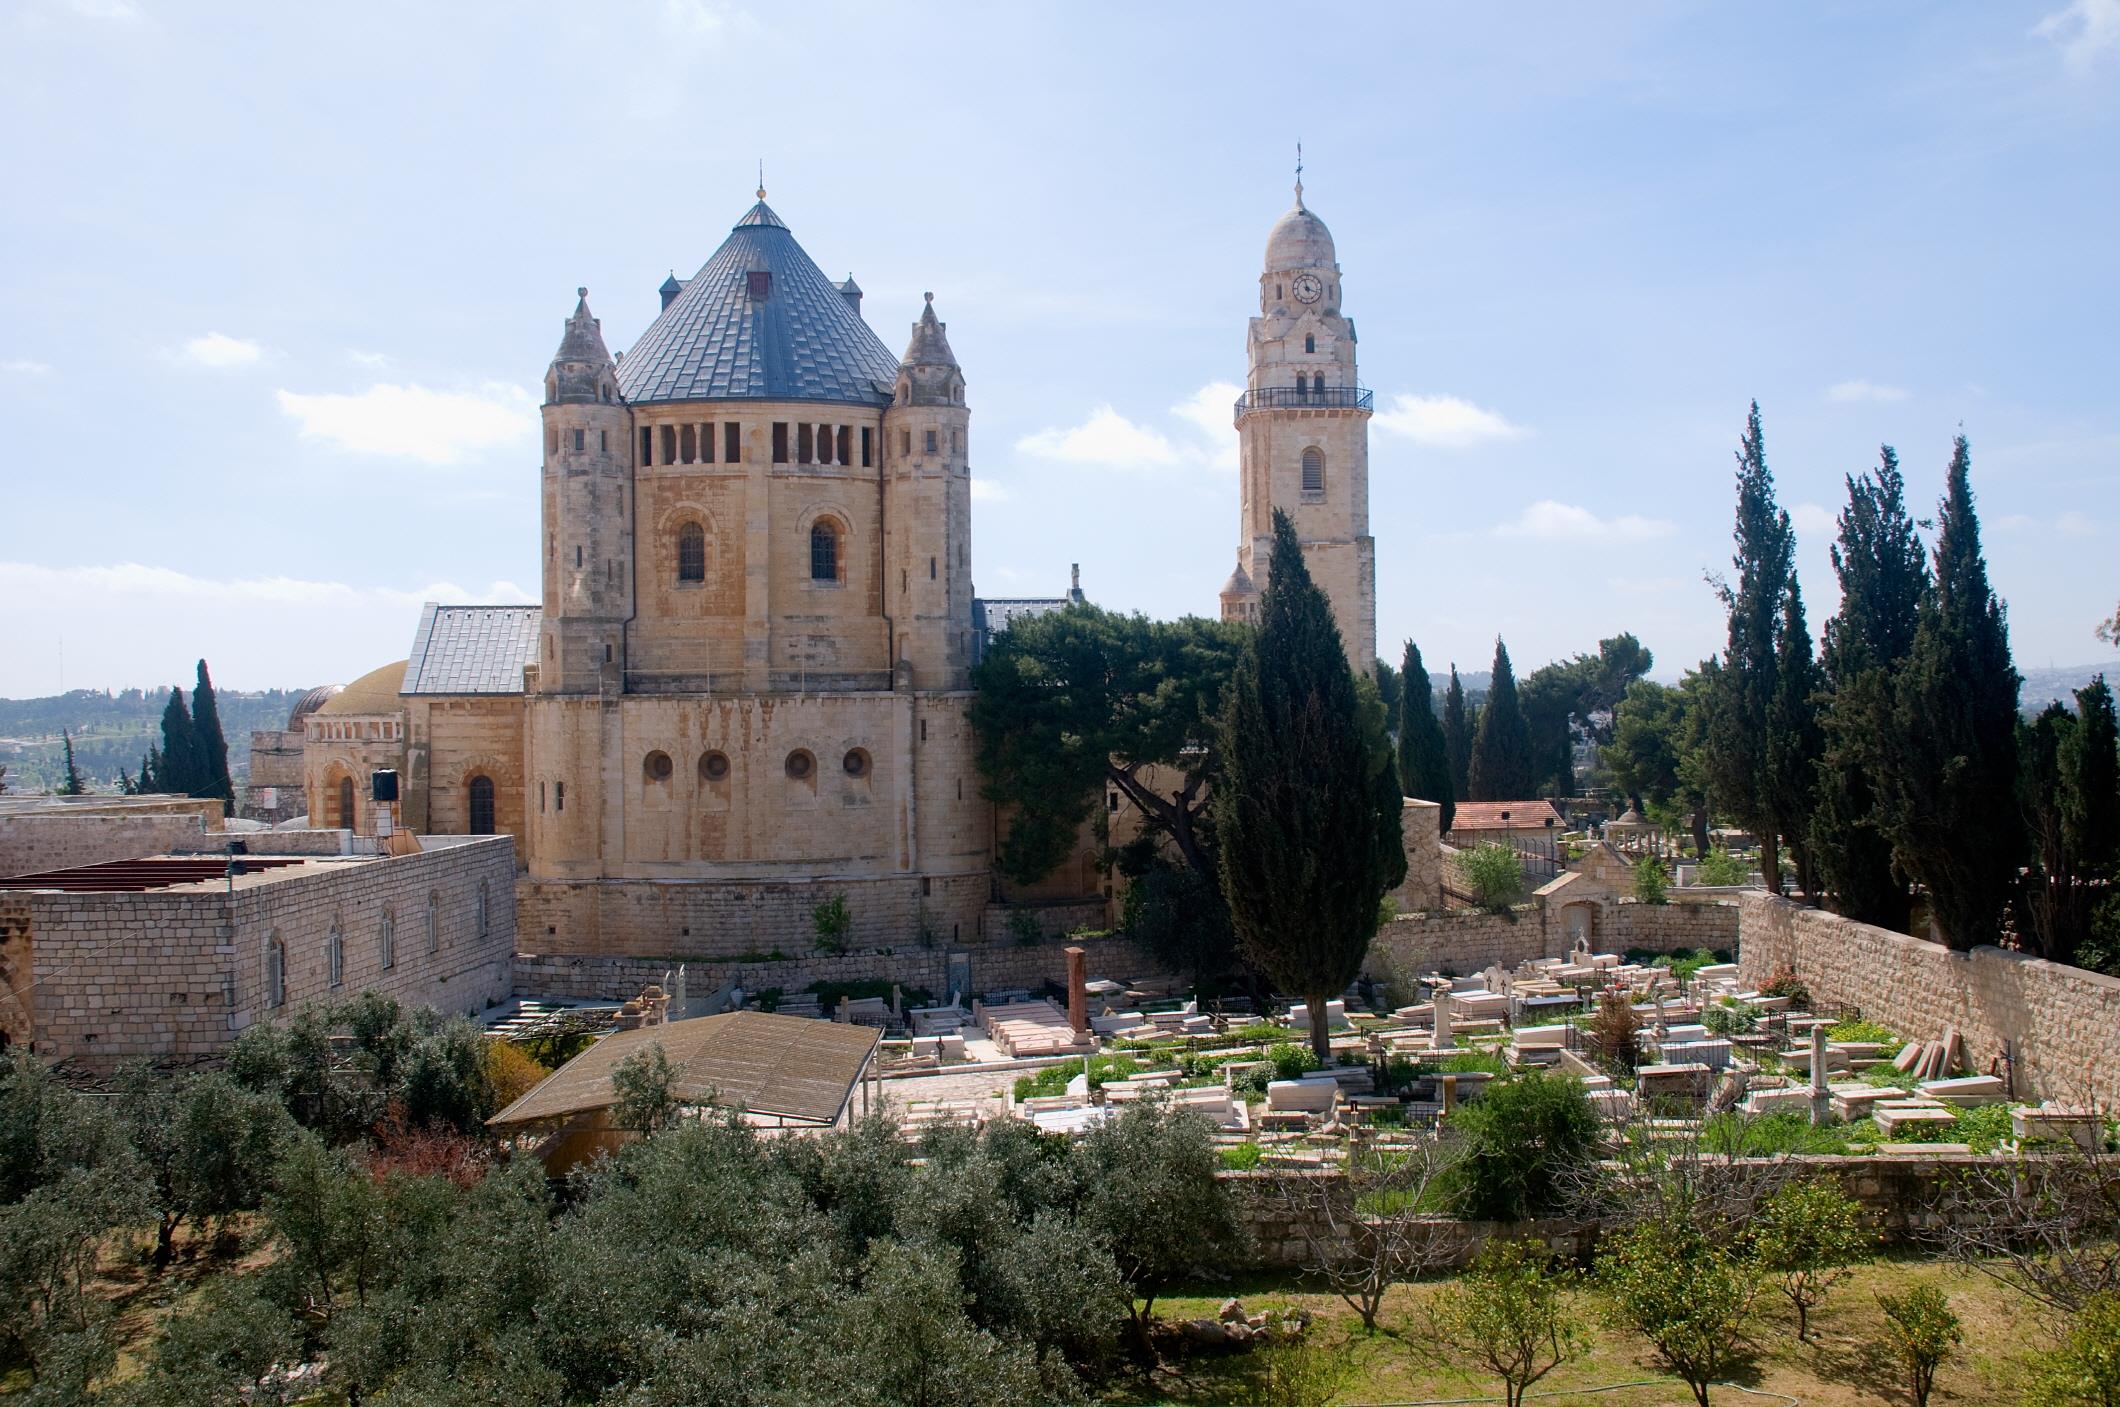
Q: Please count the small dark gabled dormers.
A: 3